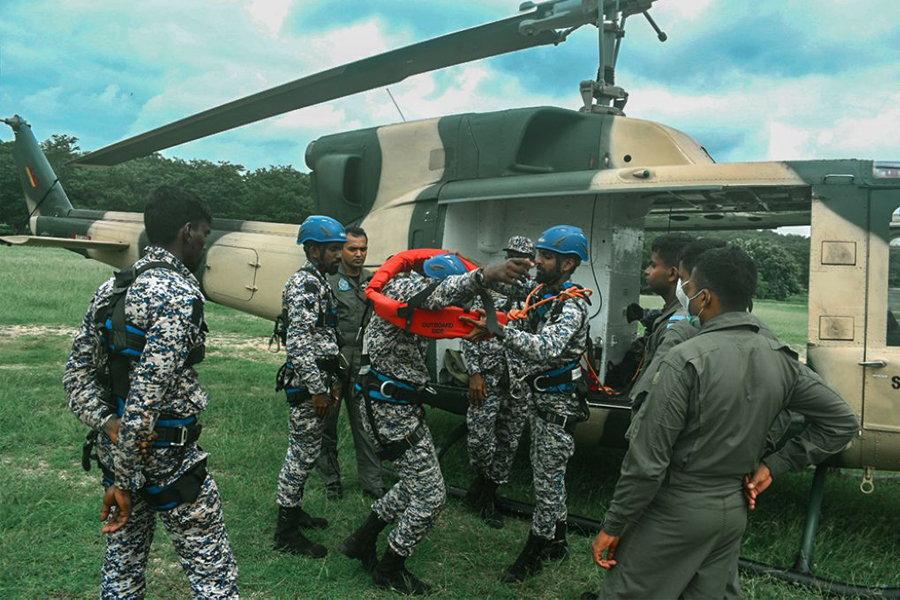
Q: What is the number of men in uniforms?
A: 9